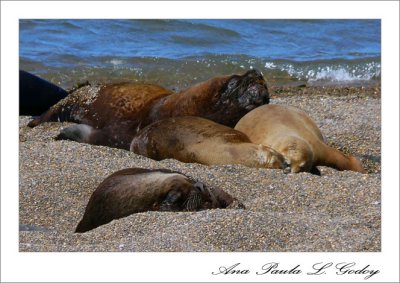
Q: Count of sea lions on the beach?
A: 5